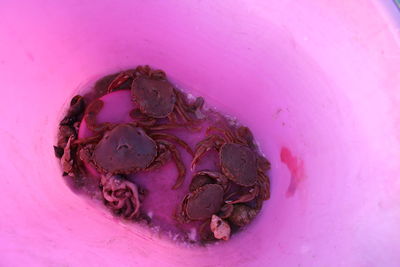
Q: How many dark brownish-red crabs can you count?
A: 4